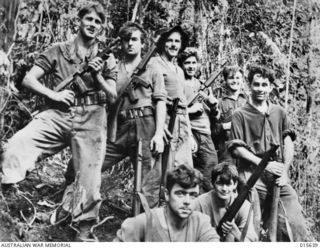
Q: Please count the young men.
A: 8